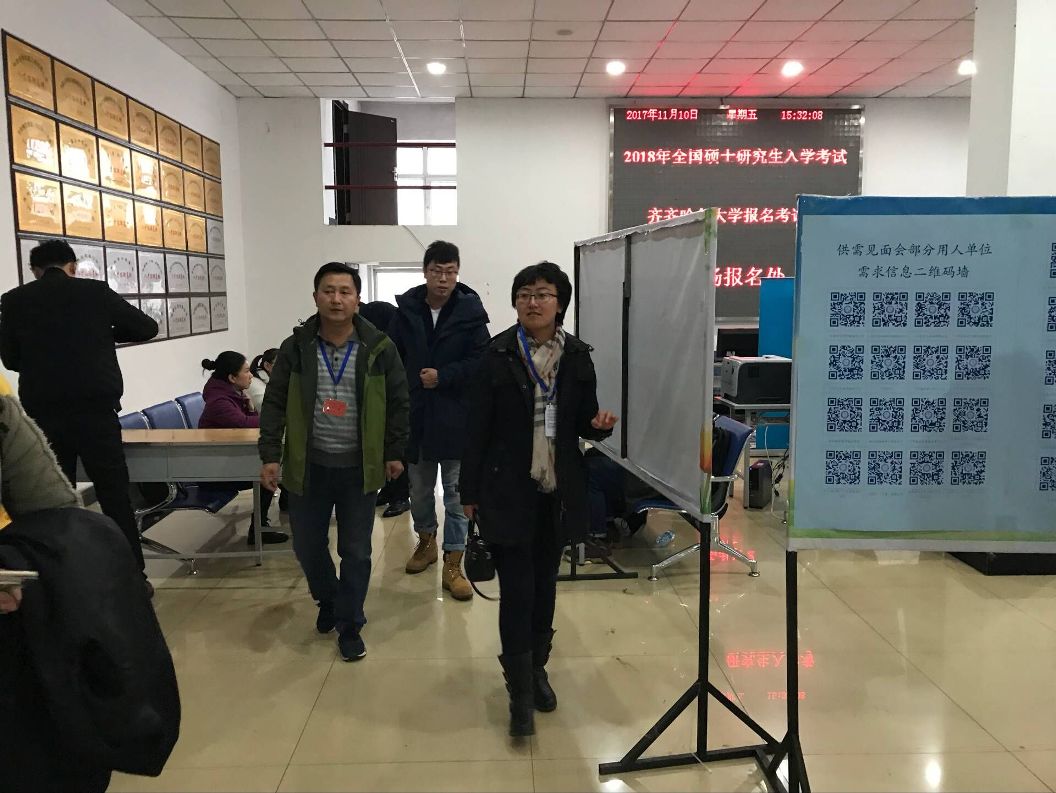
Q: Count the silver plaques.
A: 13